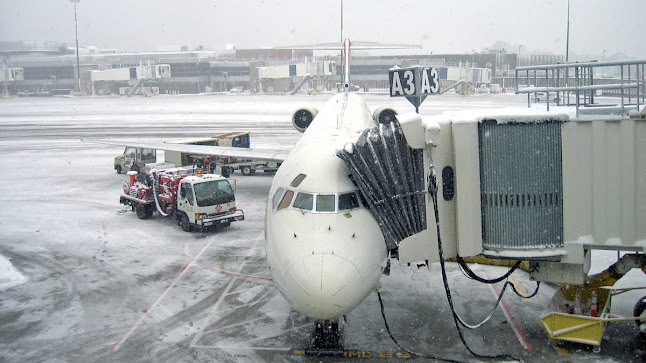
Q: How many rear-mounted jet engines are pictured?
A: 2